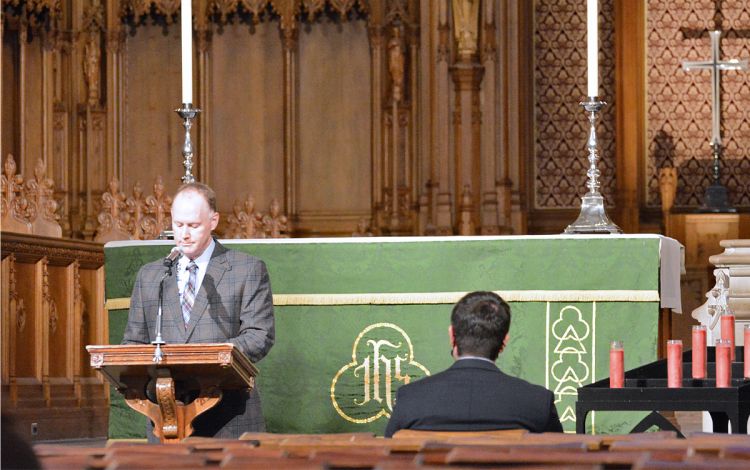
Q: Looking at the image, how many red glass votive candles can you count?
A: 6